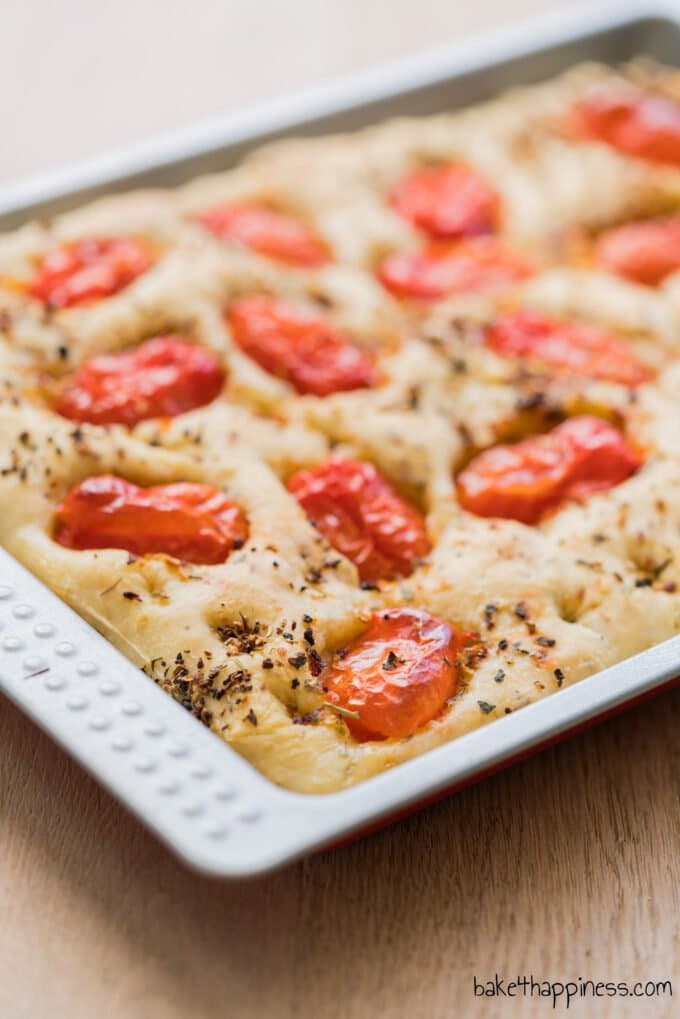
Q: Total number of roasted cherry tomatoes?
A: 13